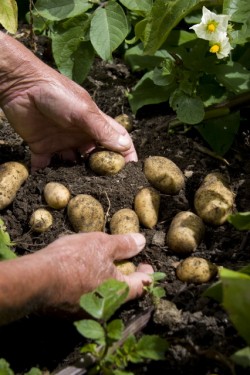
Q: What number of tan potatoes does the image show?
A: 13